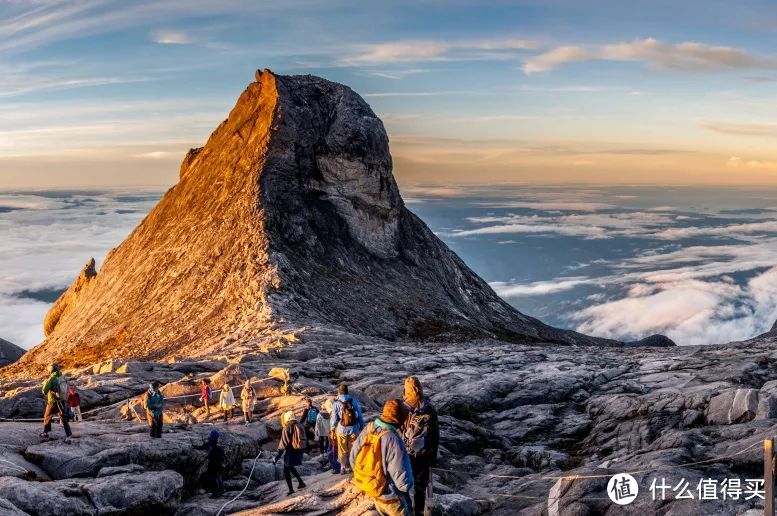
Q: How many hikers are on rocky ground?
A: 14